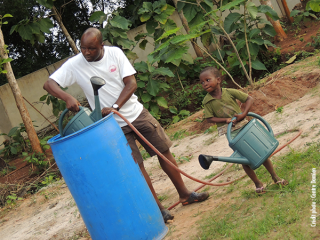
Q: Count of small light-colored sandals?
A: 2